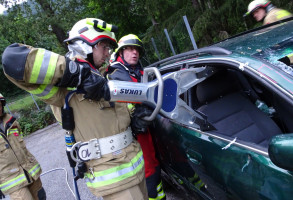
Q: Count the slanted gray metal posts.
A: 3